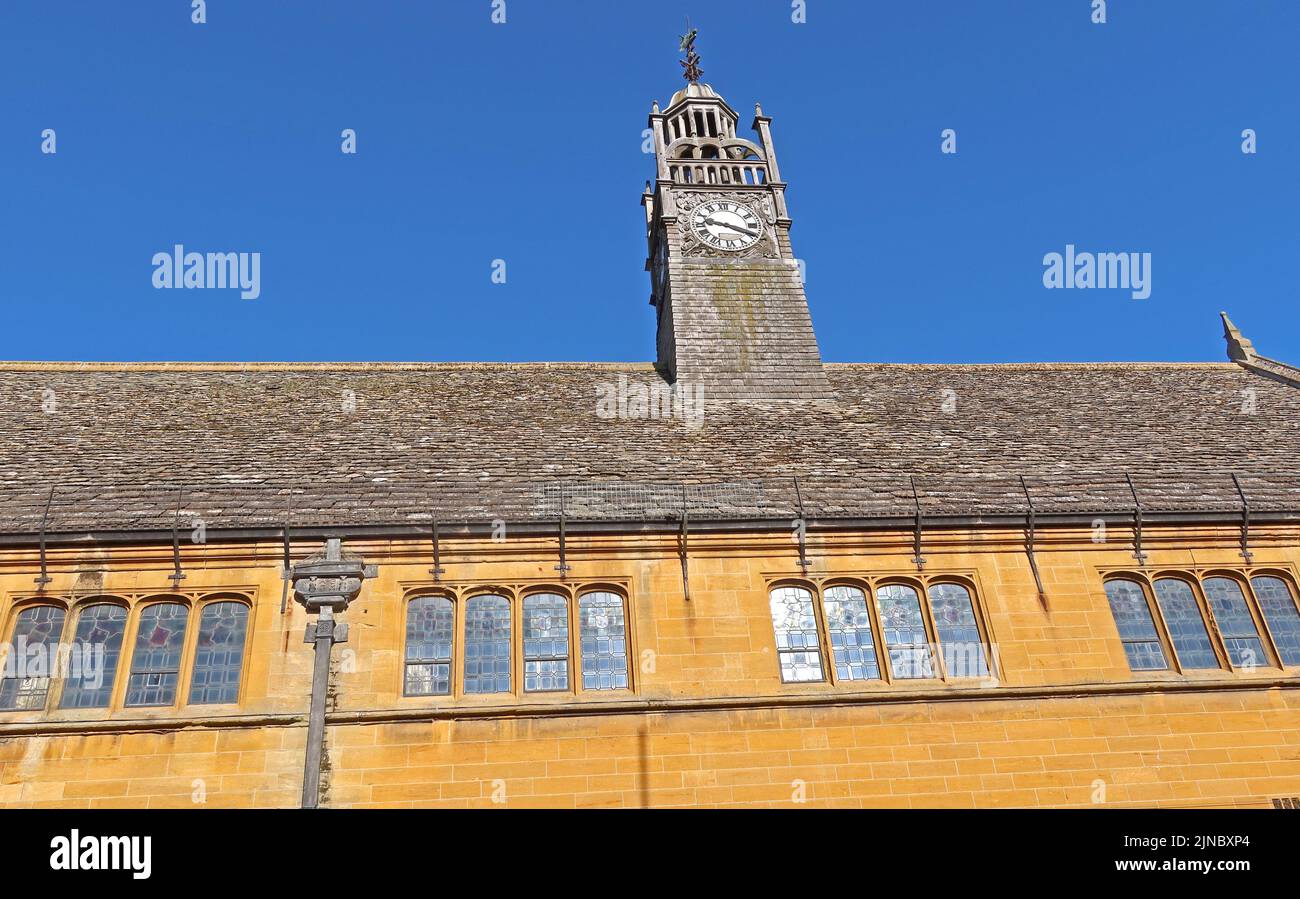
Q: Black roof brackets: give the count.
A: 11